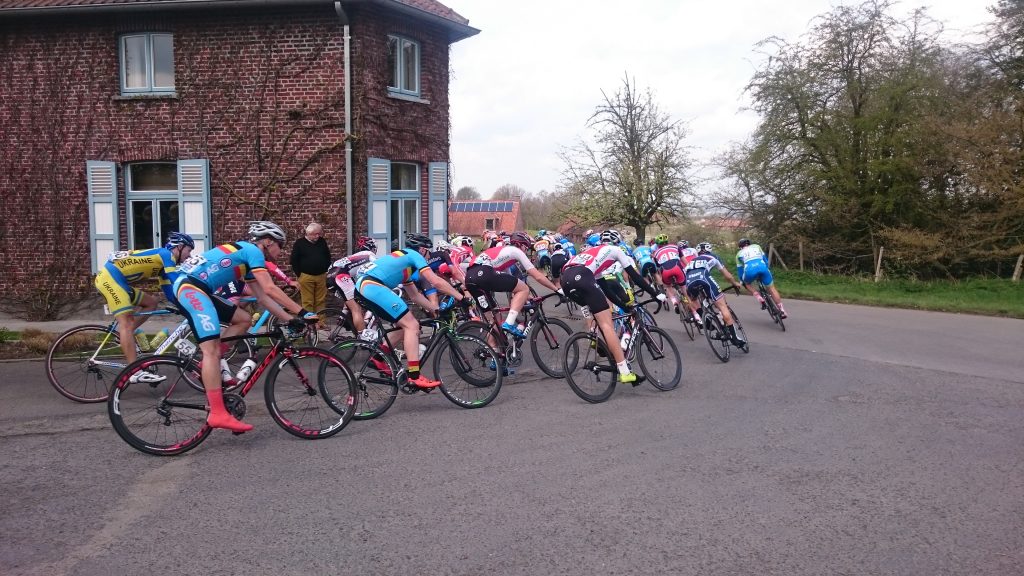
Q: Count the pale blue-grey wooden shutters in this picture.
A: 4